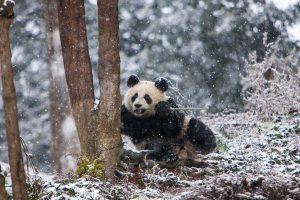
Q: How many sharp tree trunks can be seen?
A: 3